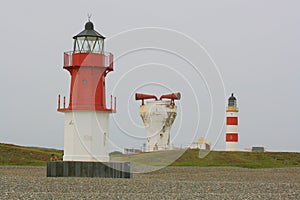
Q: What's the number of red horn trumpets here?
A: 2